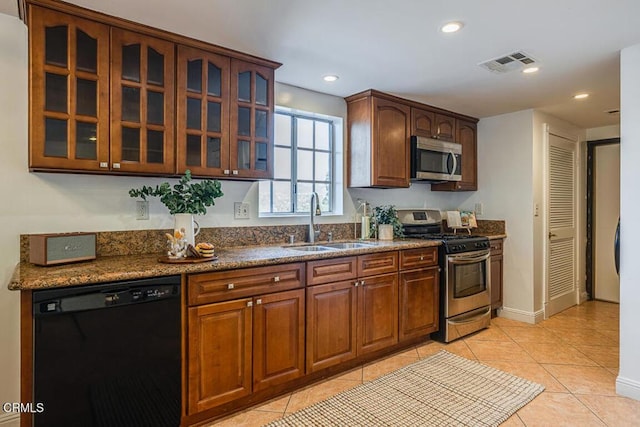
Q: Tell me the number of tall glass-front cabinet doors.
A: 4